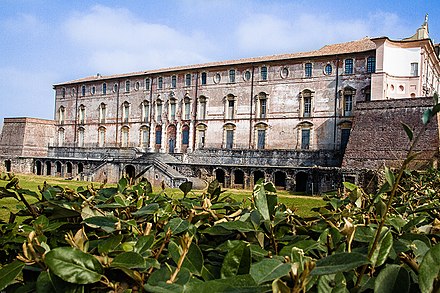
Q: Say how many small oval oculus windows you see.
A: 8